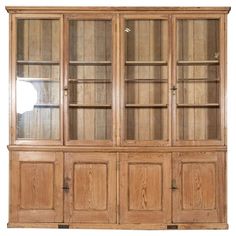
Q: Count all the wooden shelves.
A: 12